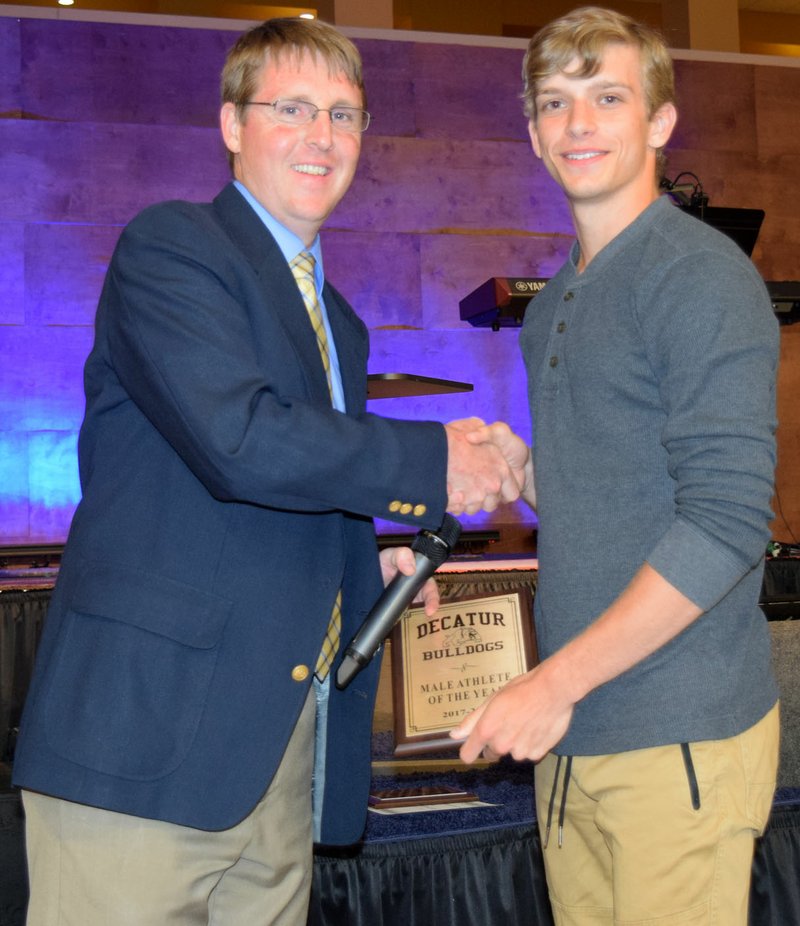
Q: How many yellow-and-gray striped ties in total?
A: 1